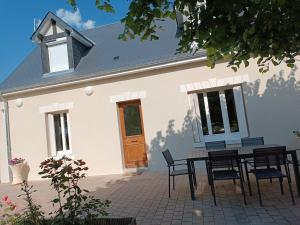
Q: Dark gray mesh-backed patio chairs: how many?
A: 5